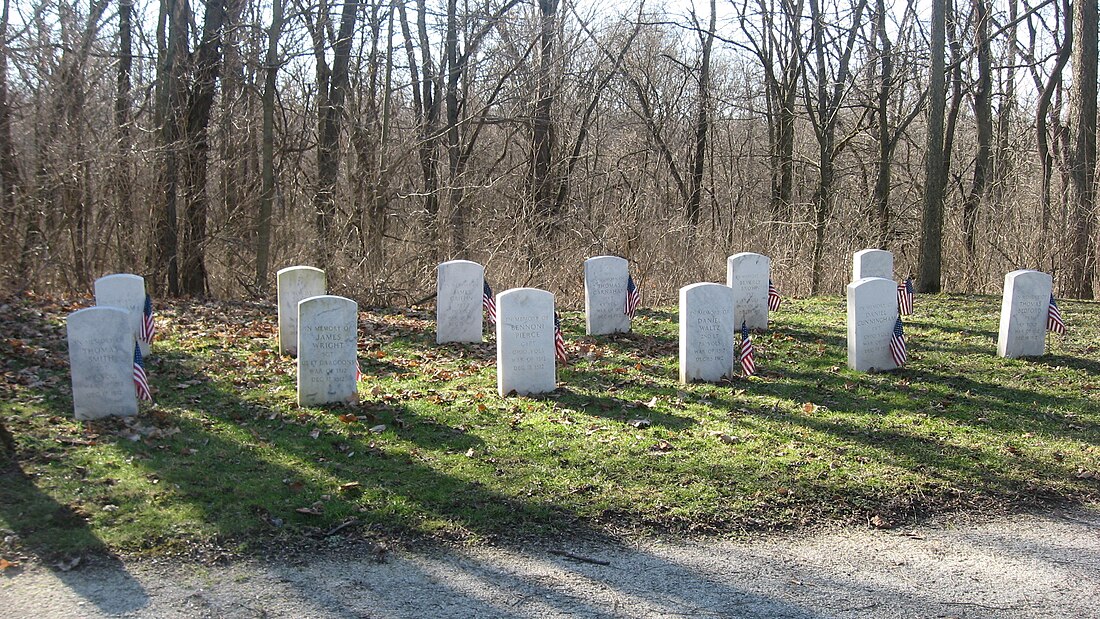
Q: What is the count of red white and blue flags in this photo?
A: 11